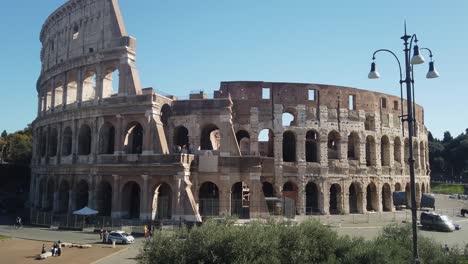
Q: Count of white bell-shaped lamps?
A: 3